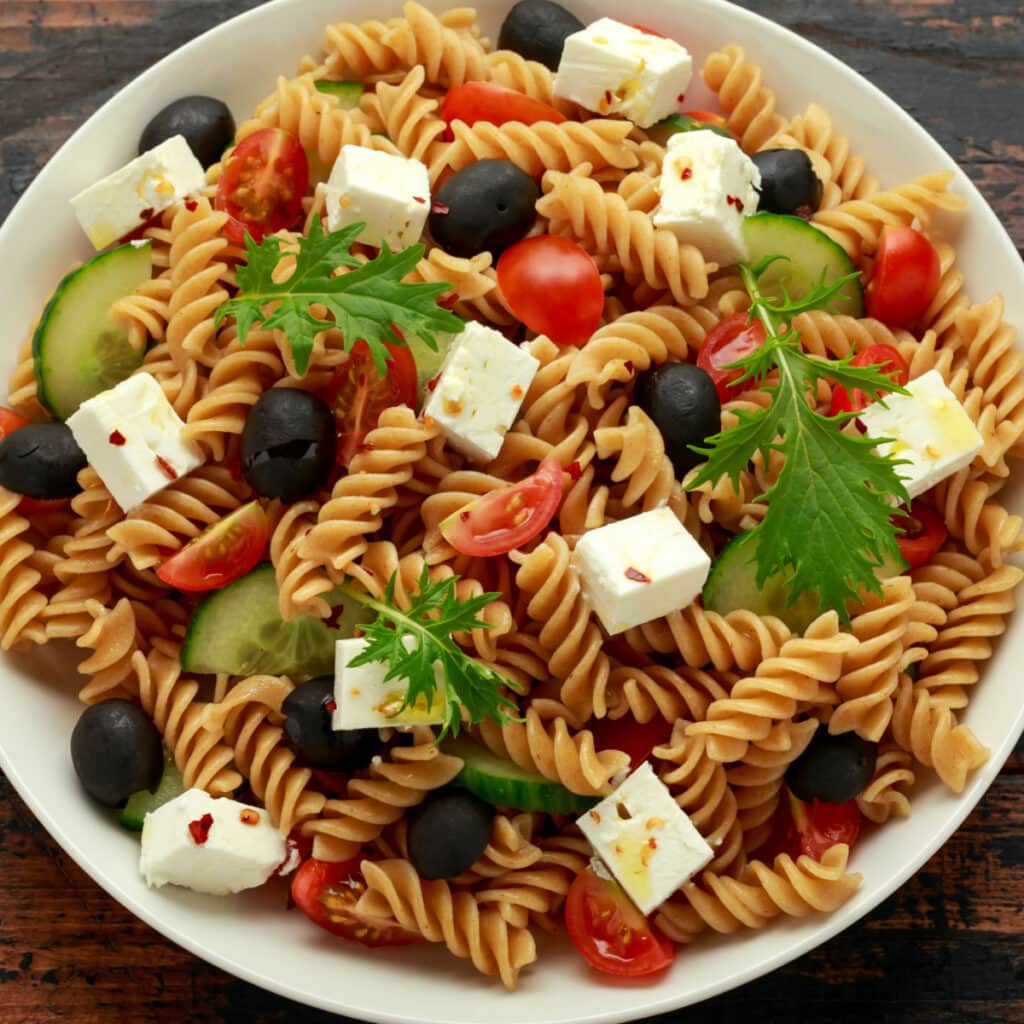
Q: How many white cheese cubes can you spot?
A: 11